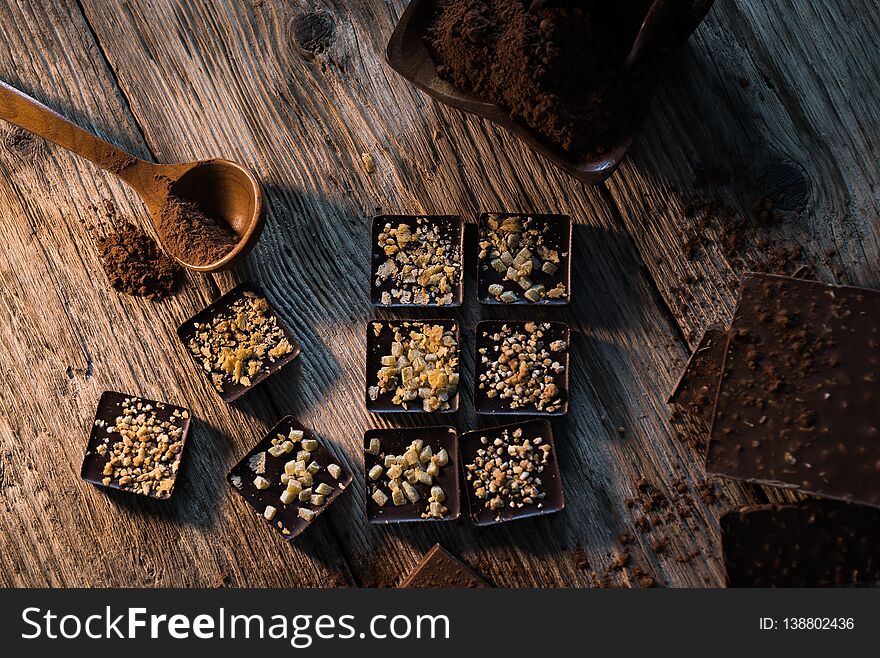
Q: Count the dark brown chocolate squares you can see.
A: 9